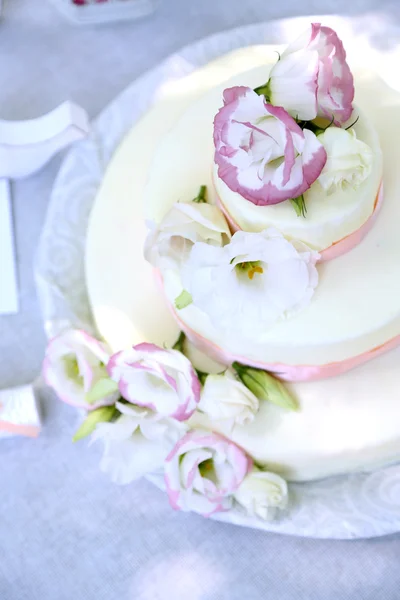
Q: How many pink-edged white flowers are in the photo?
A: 5